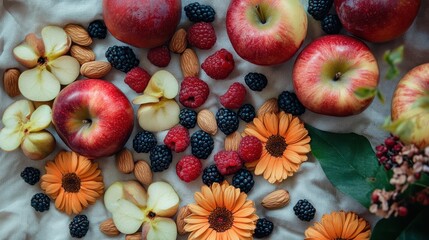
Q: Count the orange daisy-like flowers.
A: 4